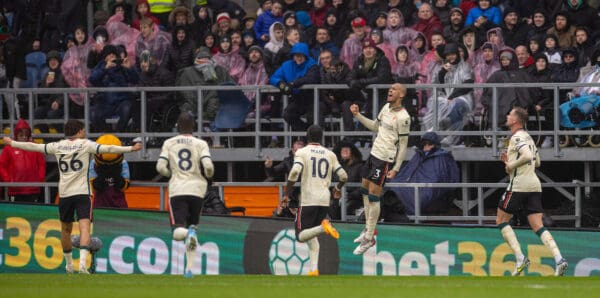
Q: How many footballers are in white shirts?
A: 5